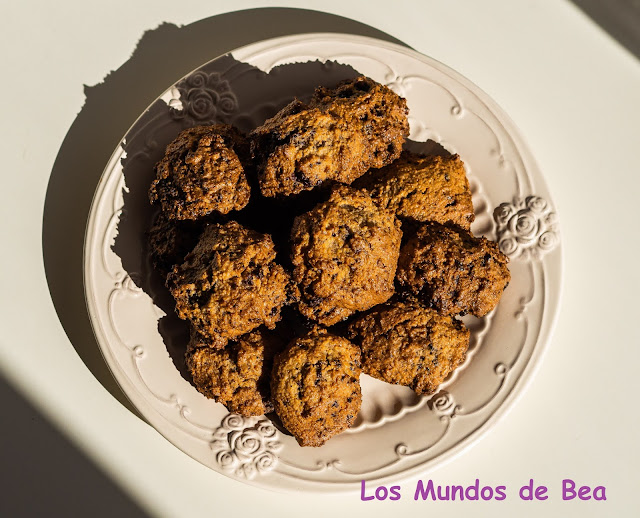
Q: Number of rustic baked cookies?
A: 10